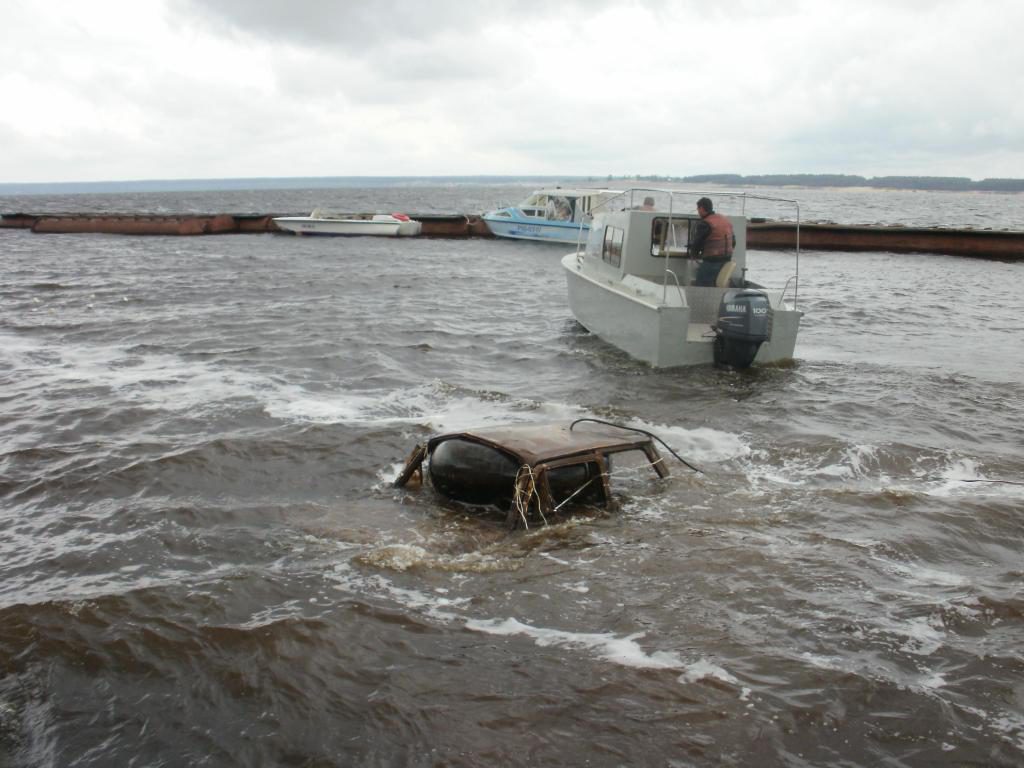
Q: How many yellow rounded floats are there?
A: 0